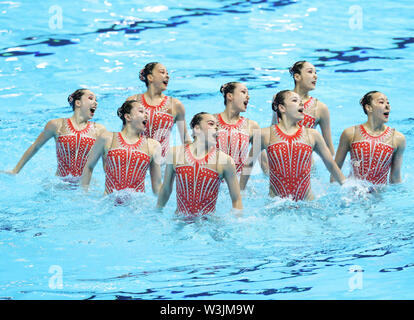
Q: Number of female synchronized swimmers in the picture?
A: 8